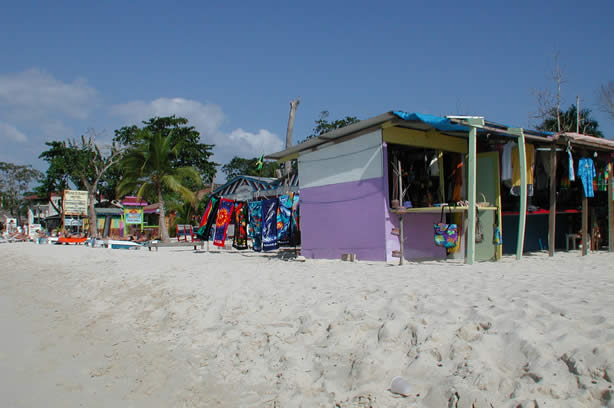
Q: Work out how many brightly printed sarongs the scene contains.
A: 7